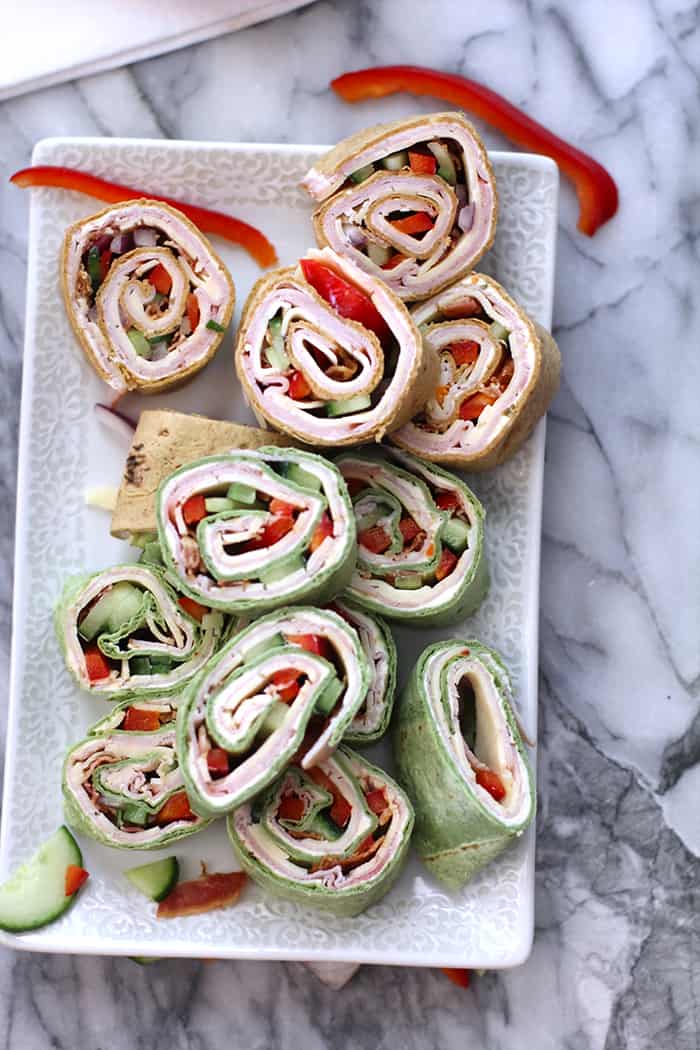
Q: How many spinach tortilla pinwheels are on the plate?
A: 8